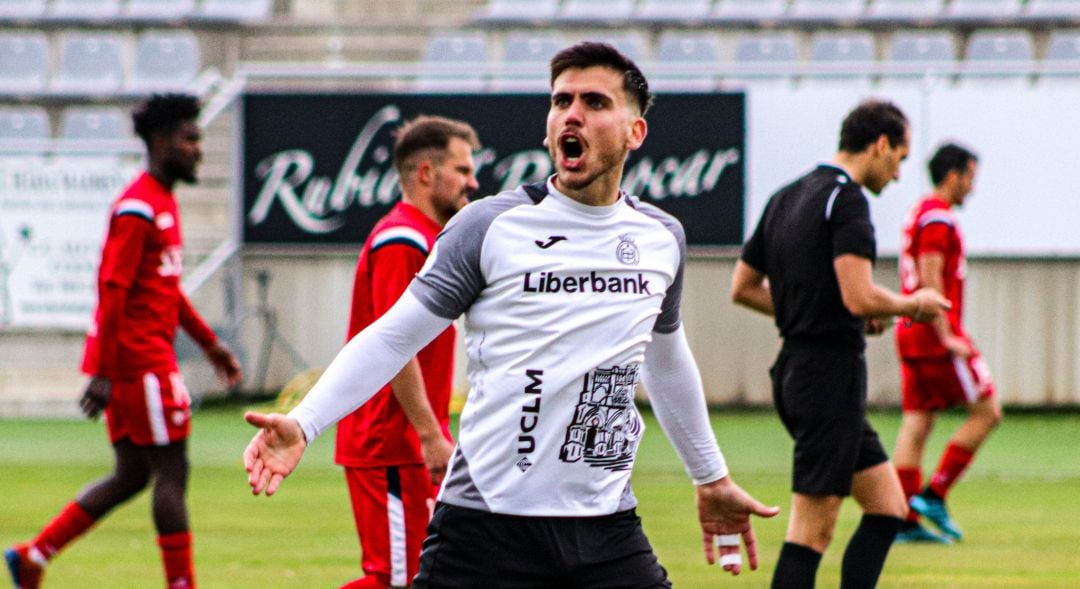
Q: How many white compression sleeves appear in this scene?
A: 2